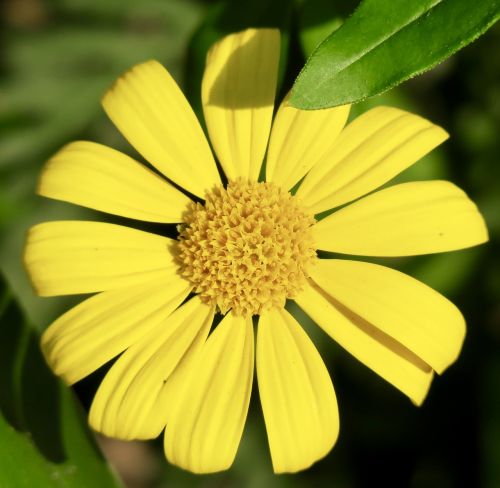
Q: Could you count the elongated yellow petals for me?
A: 13